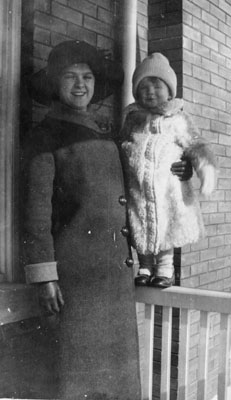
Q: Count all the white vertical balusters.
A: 5